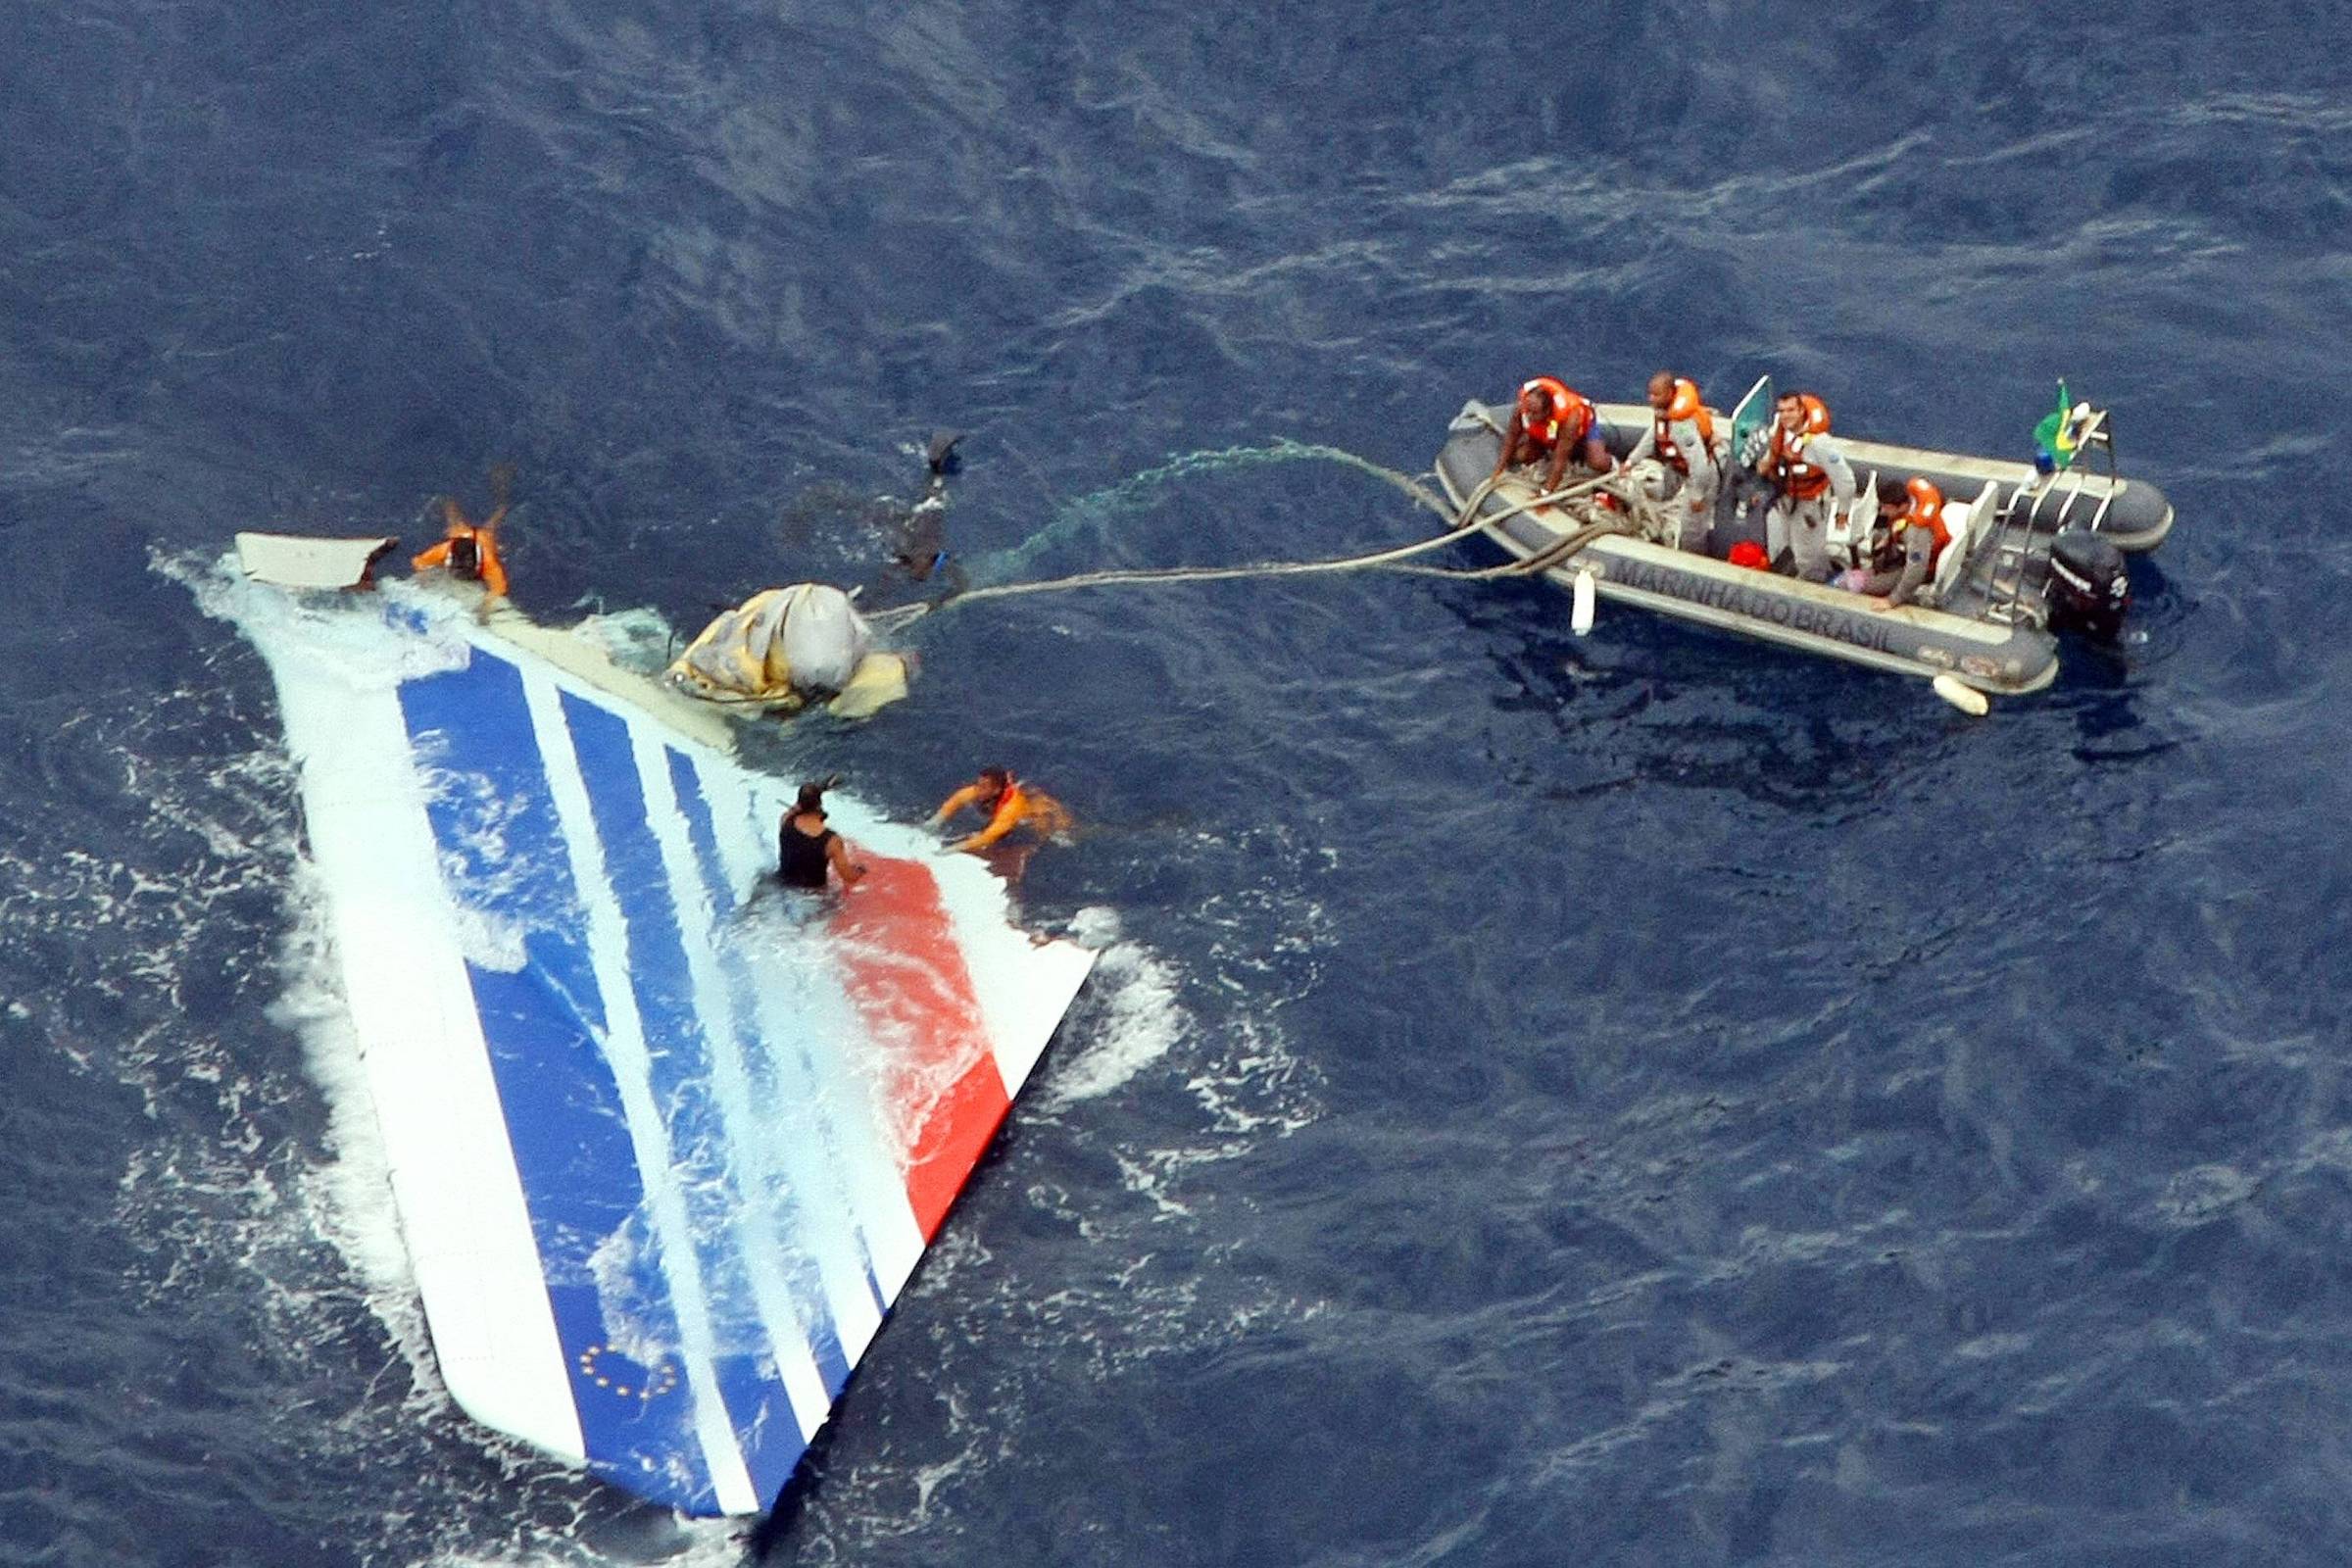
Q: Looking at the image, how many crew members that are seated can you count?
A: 1